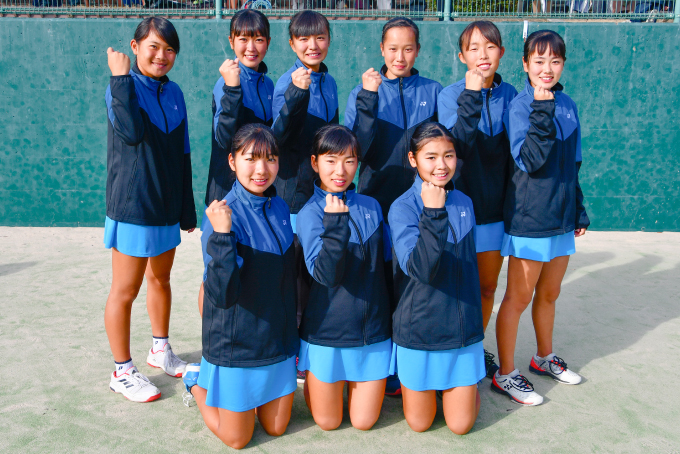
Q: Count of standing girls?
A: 6